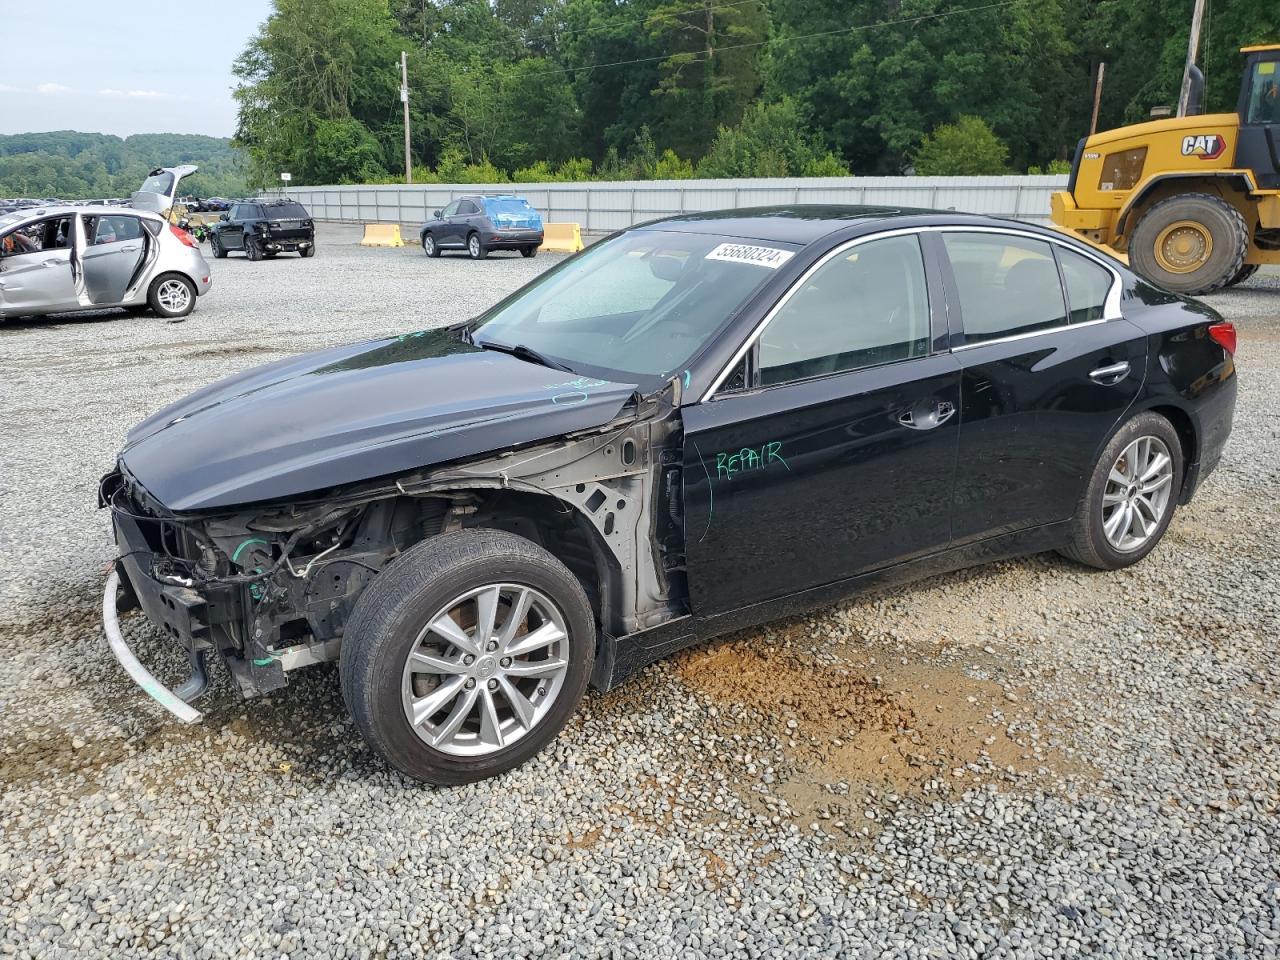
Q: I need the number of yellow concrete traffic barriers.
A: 2